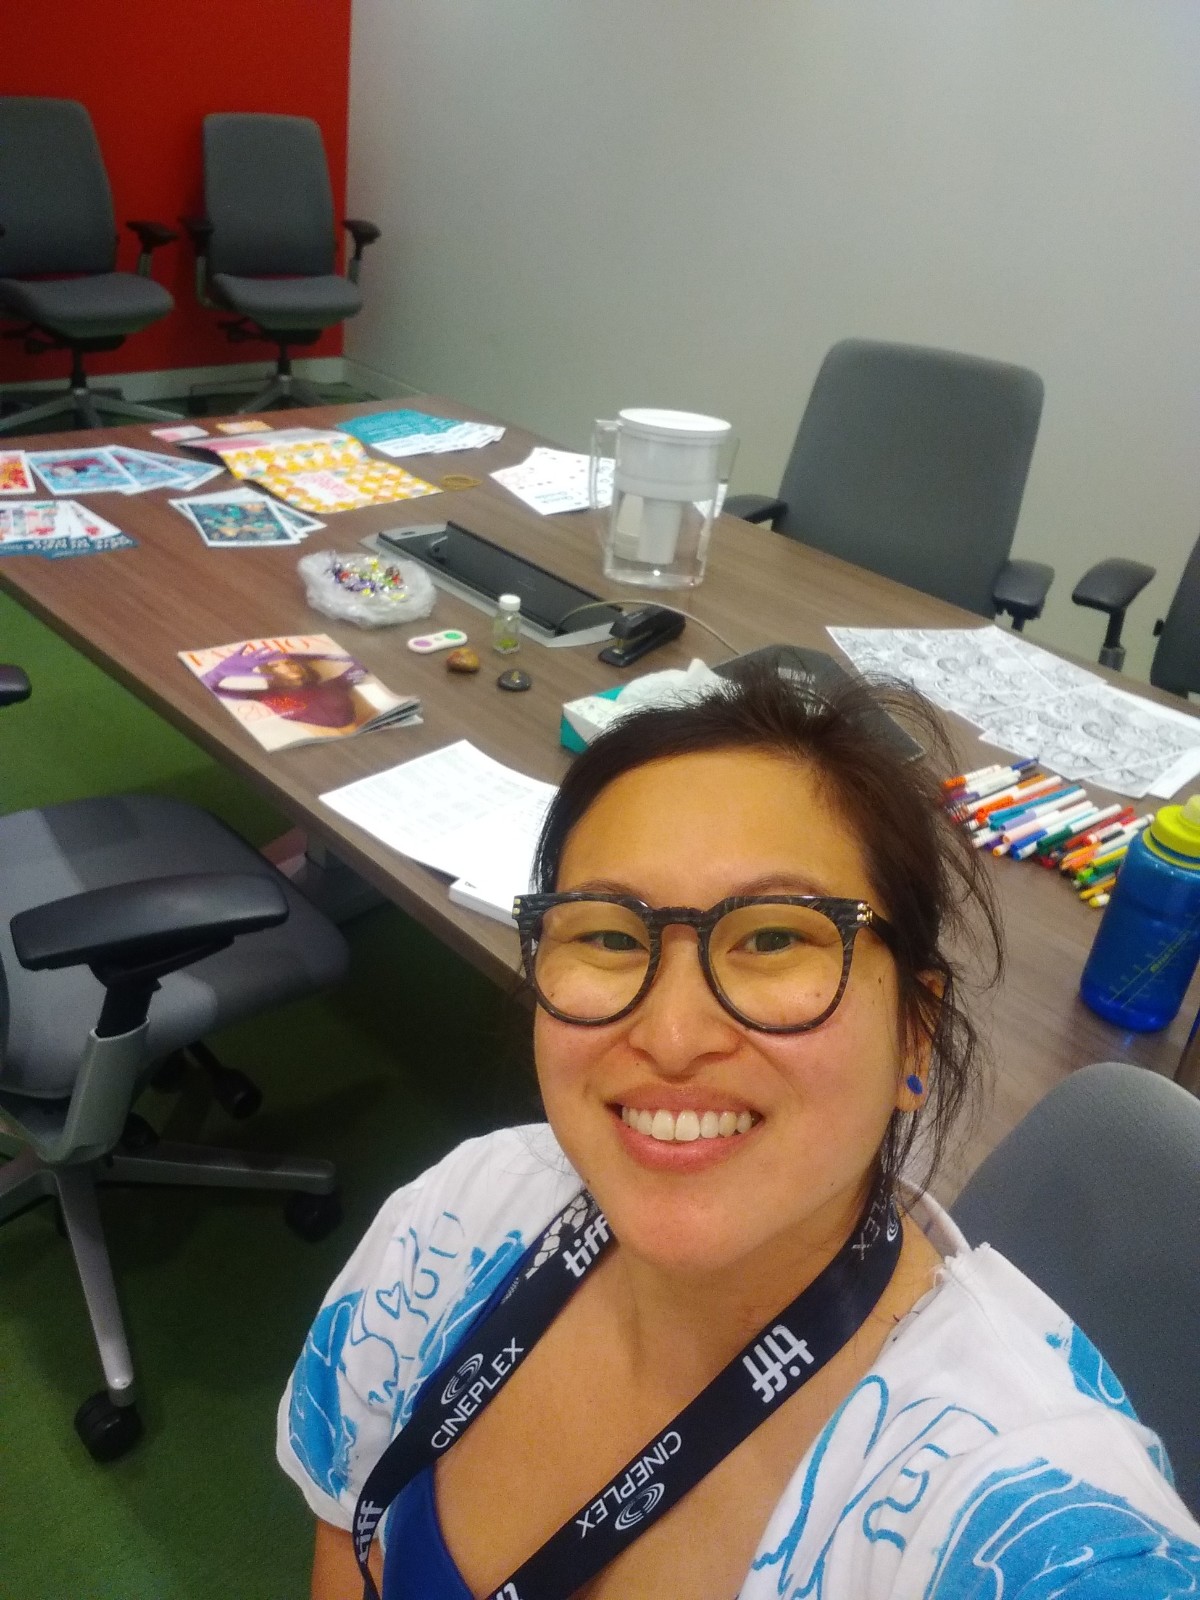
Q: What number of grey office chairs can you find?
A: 6